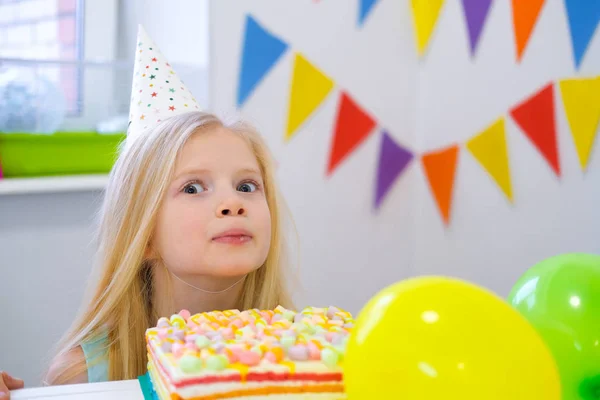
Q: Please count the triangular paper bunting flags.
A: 13